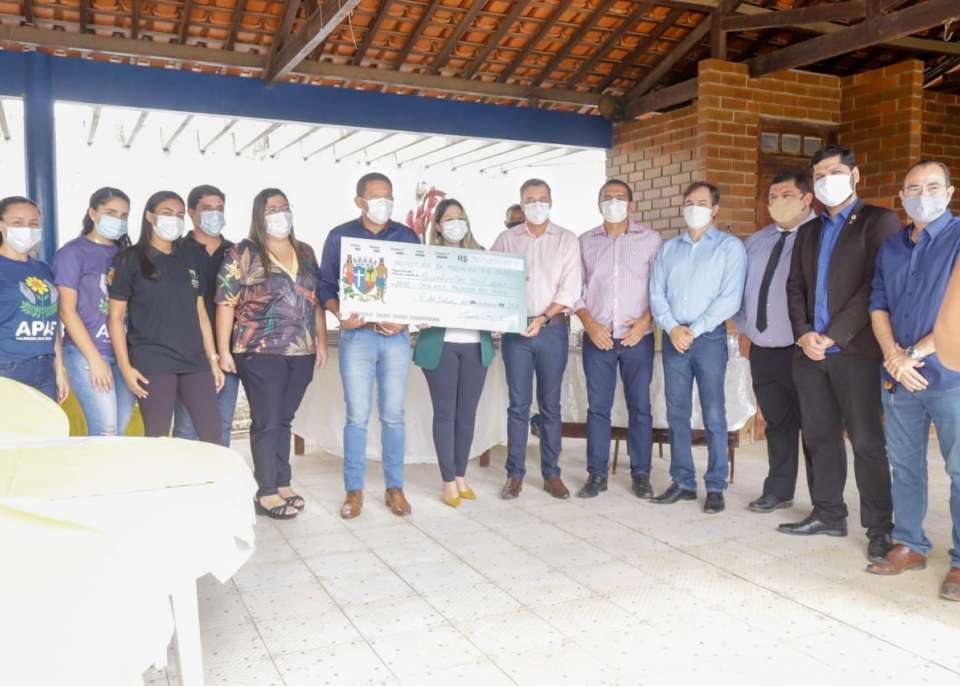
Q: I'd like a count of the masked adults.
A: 13